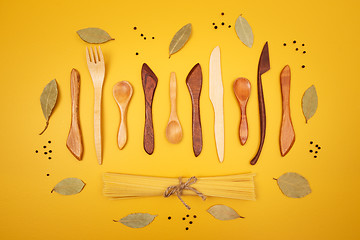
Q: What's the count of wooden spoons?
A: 3